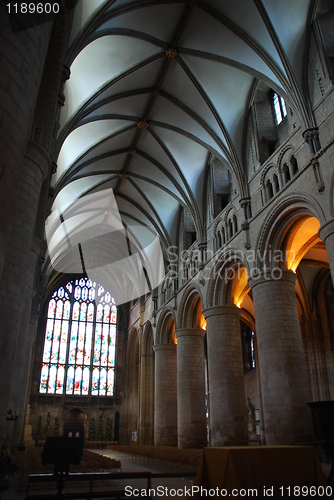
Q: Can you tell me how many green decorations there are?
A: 6